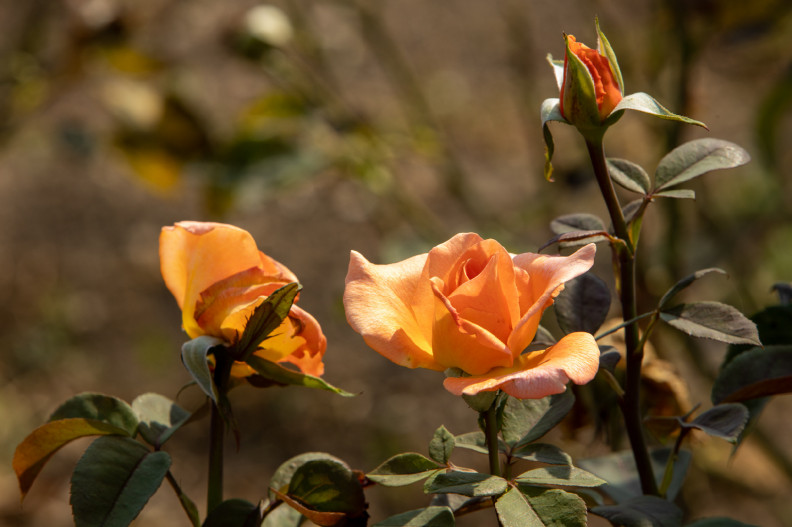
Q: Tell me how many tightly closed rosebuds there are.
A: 1